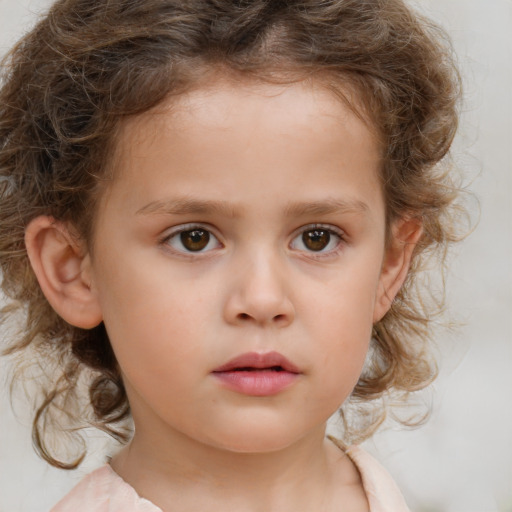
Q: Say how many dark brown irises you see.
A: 2